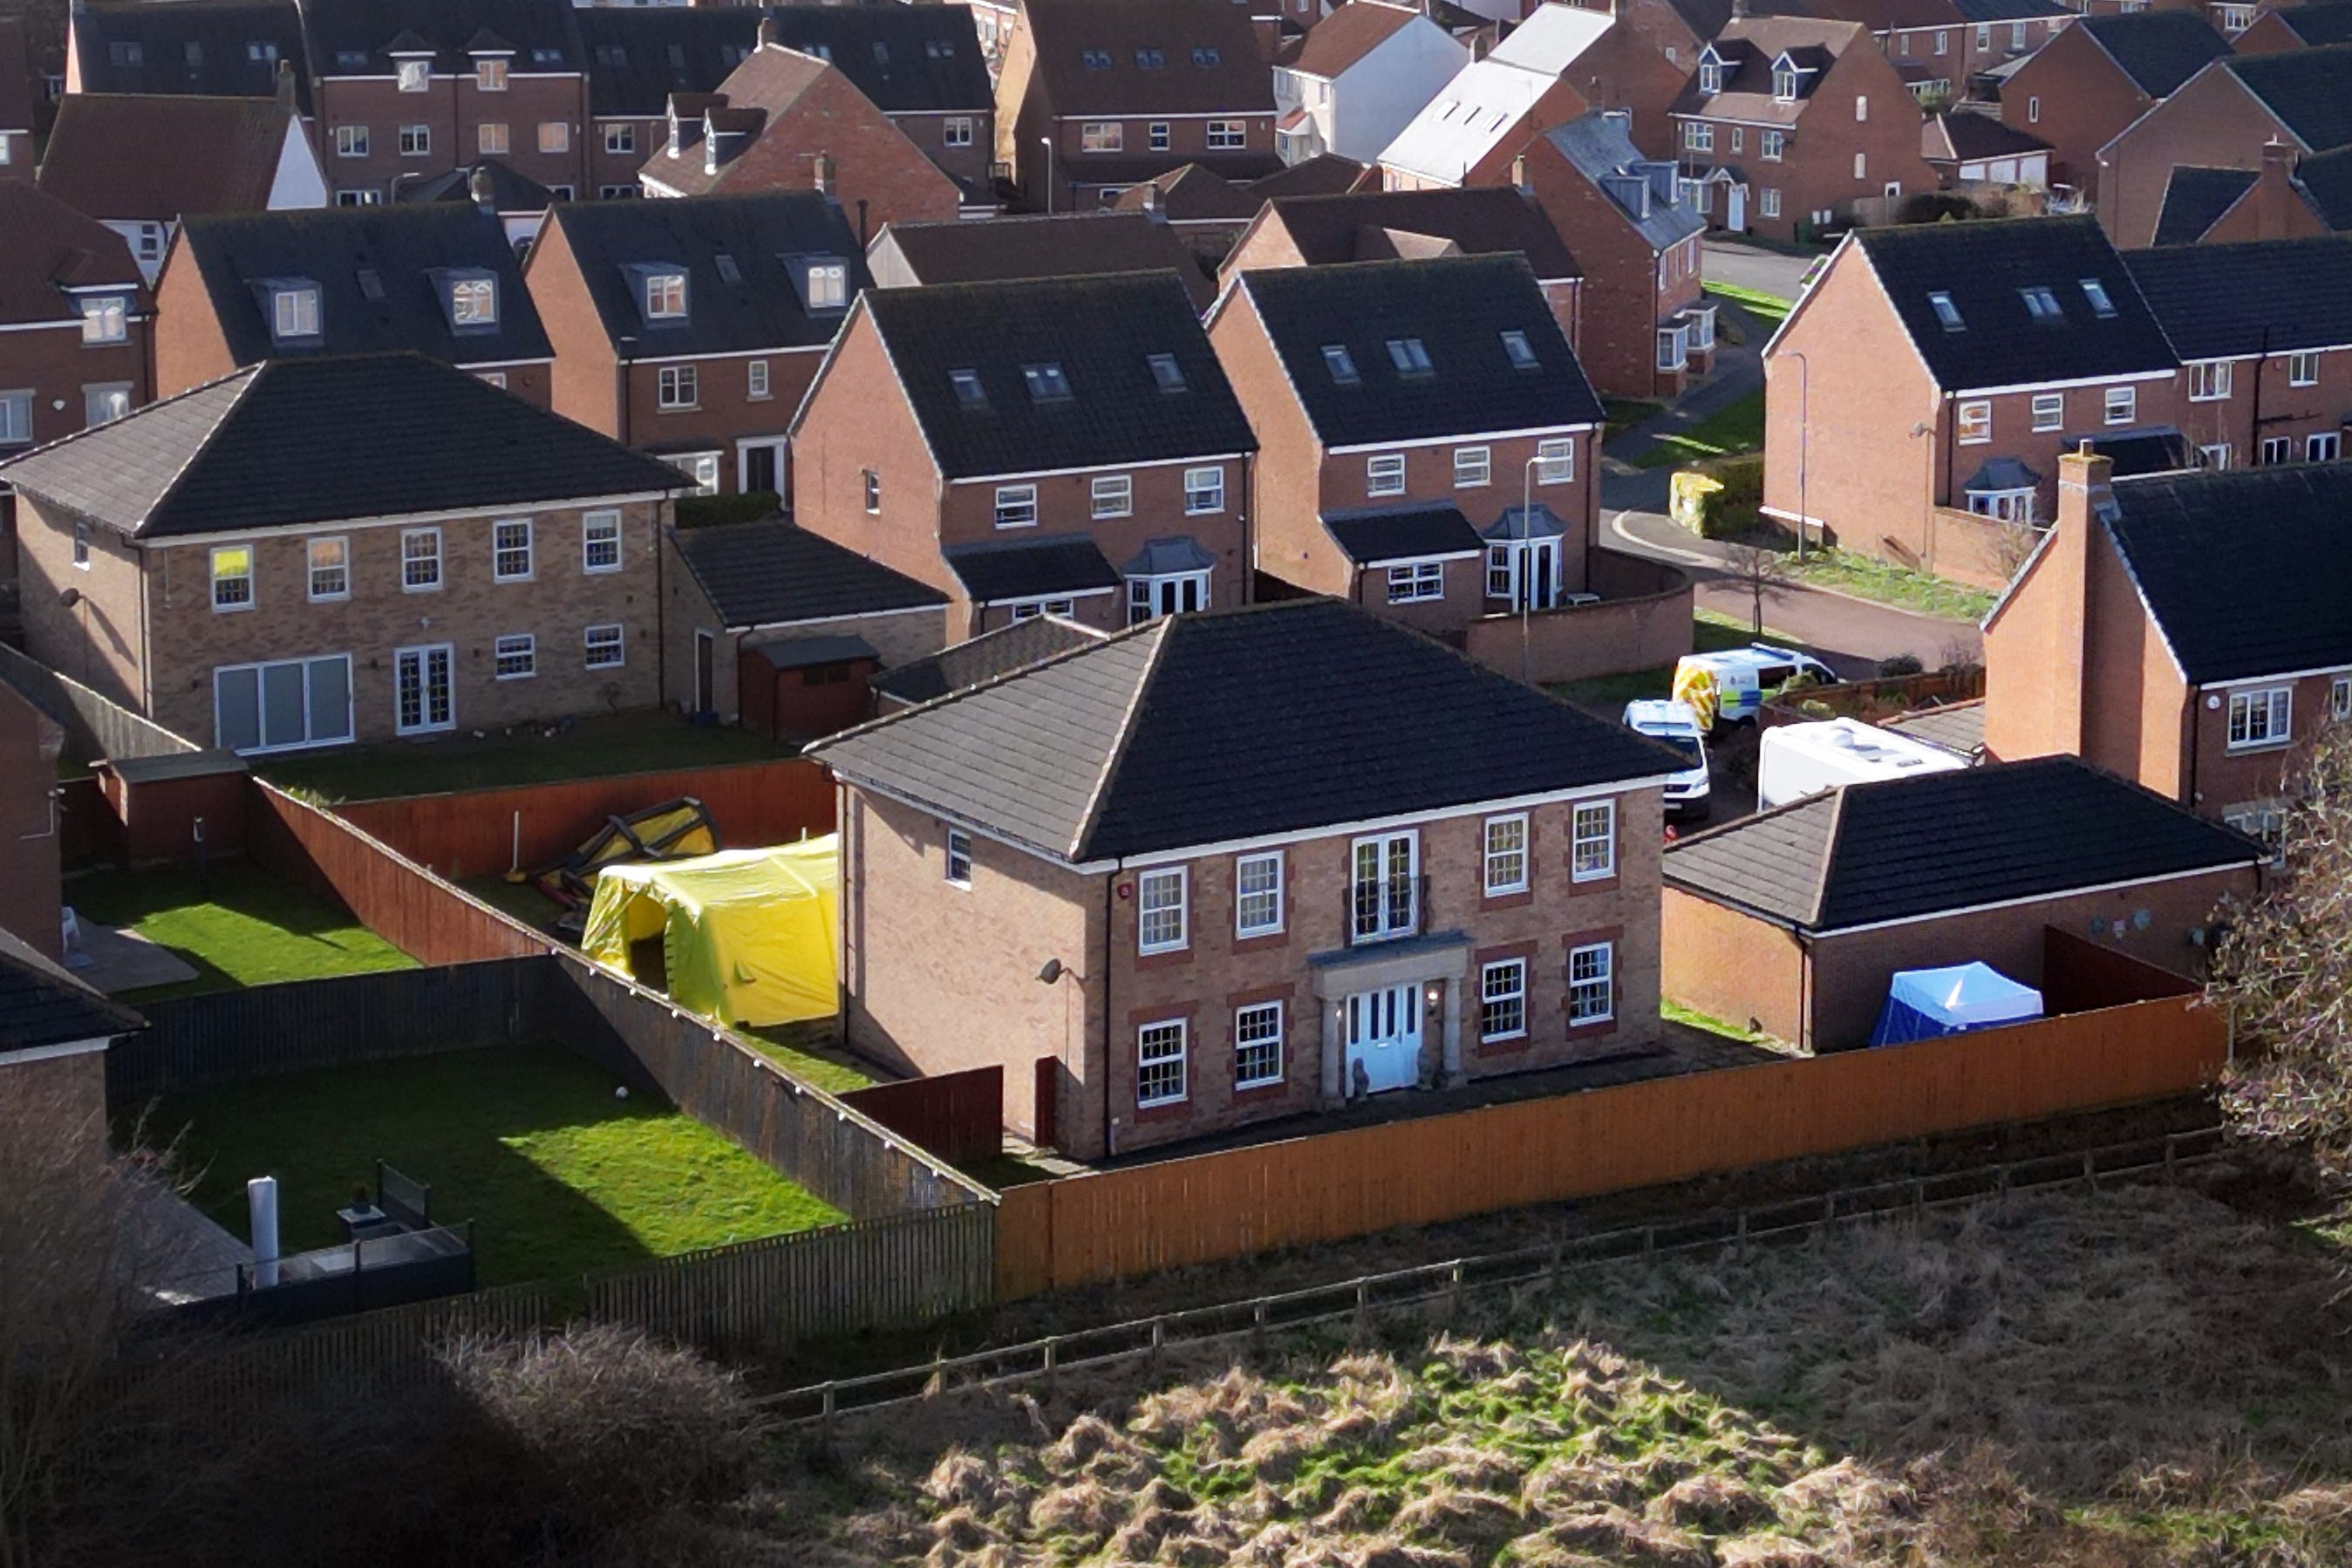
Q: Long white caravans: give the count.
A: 1